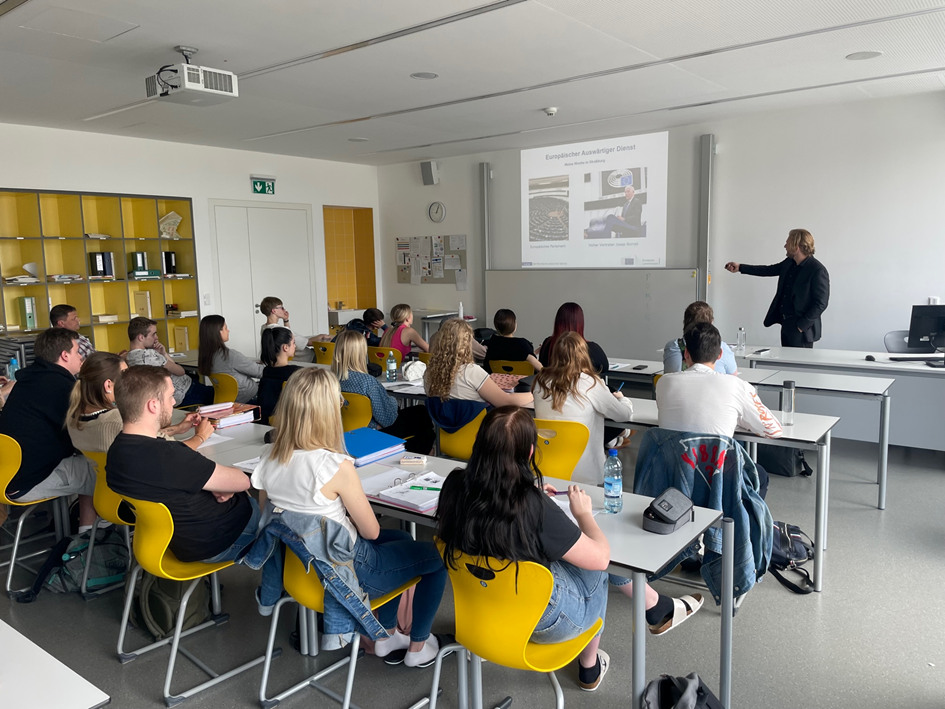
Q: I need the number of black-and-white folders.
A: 2